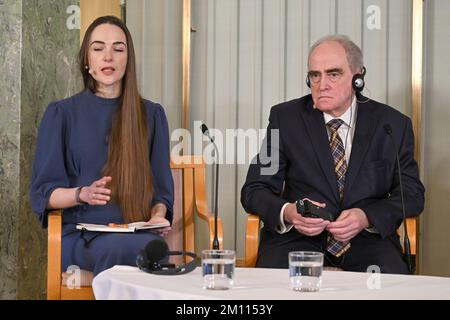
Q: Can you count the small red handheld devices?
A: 0